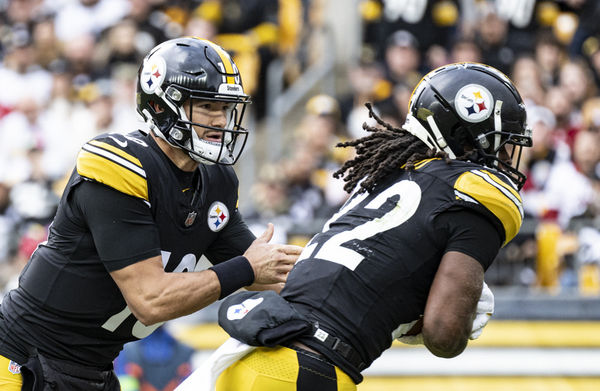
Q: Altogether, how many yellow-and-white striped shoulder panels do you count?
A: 2